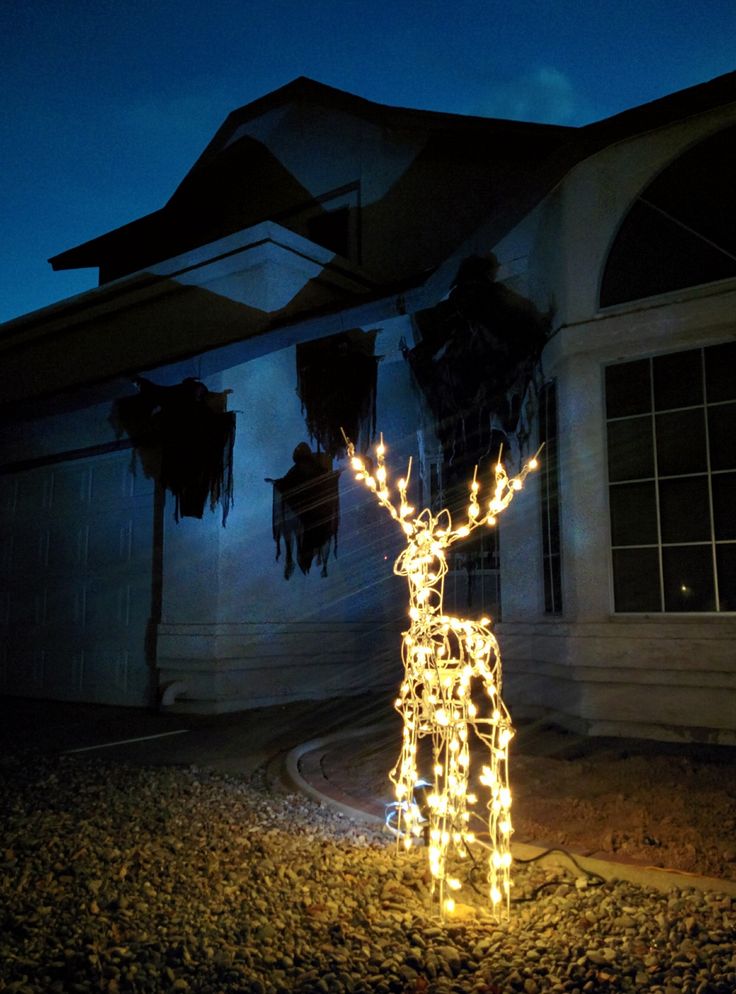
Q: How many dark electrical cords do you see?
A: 1